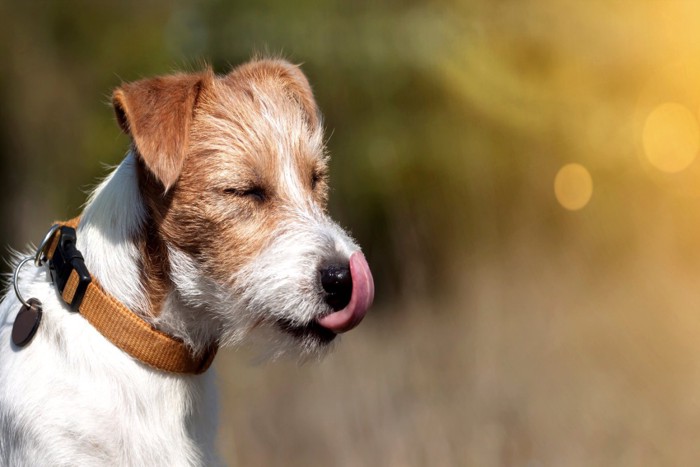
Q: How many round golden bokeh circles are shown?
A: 2